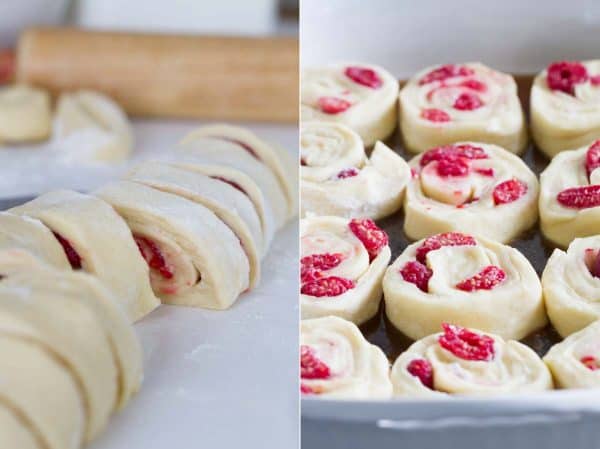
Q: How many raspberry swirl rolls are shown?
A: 12